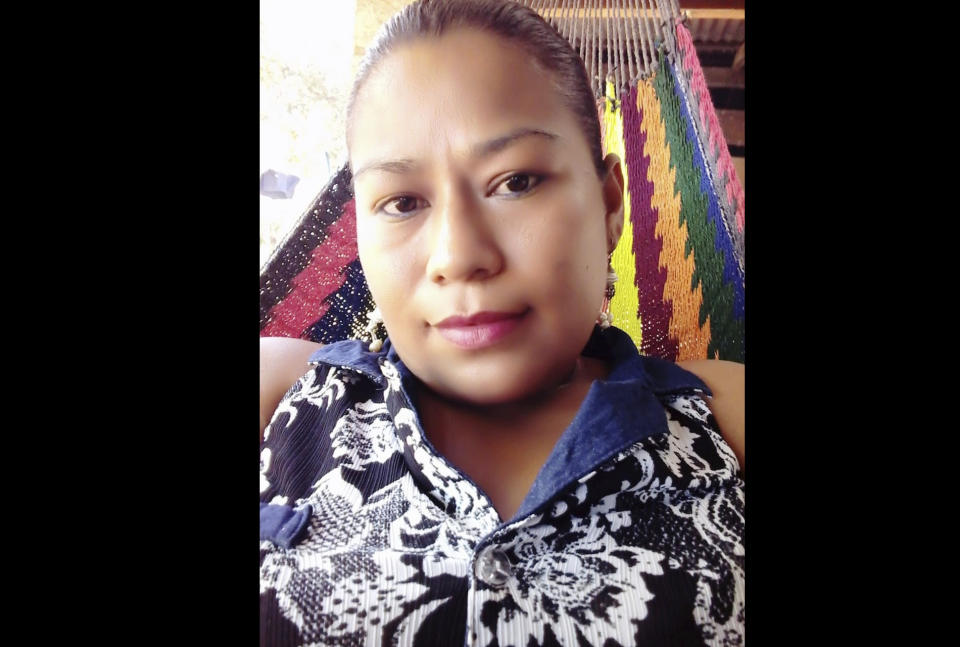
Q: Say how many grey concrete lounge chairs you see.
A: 0